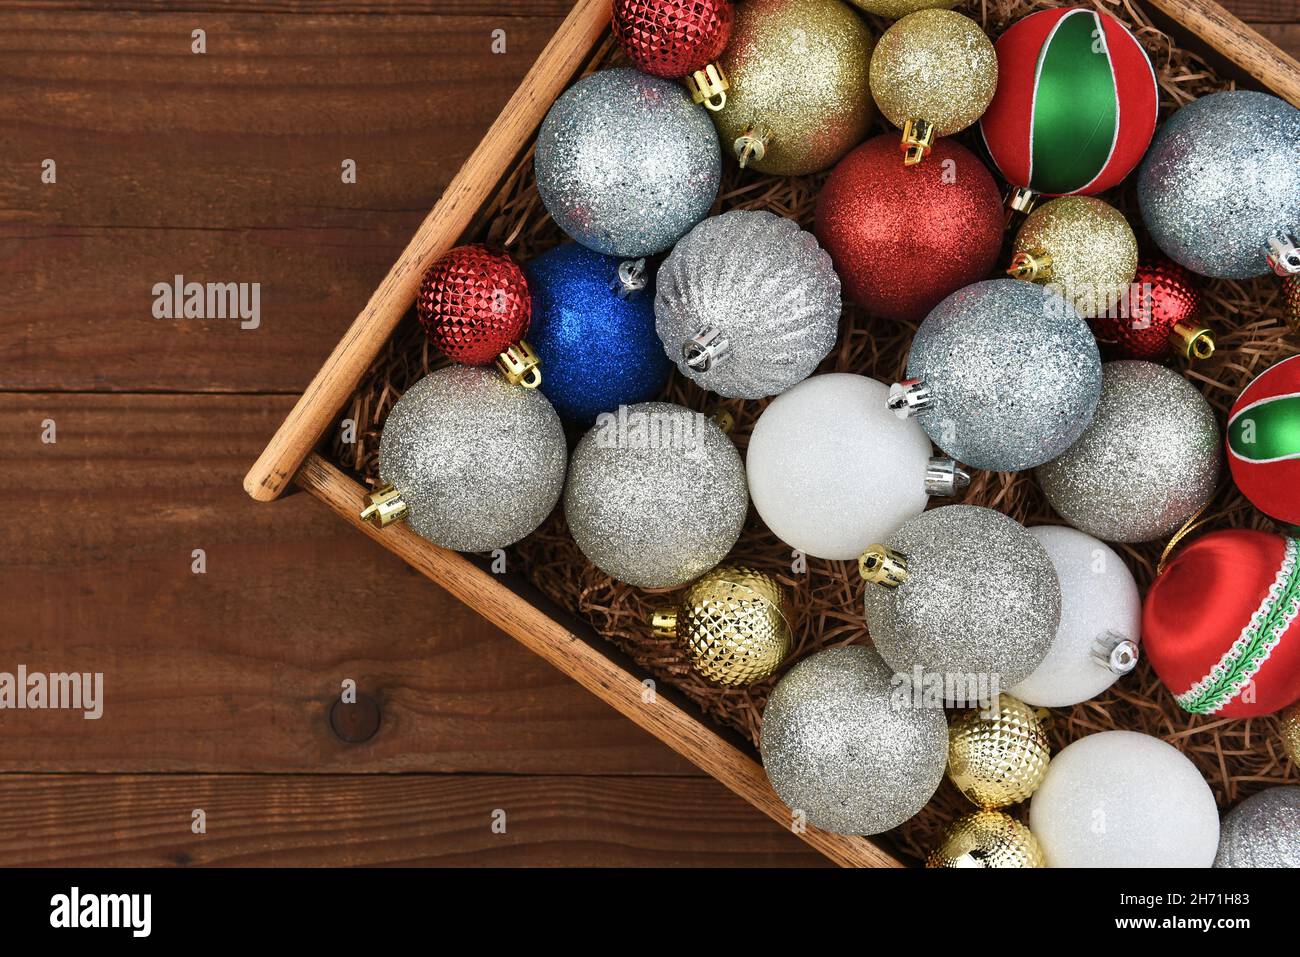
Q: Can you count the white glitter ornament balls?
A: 3